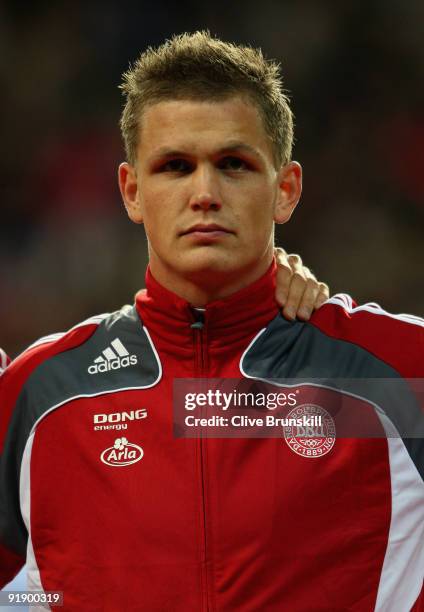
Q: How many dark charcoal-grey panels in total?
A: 2